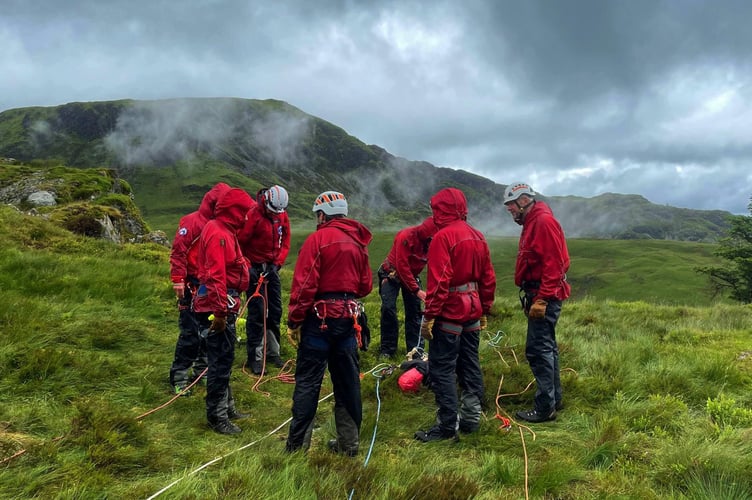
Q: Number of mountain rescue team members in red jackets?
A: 7